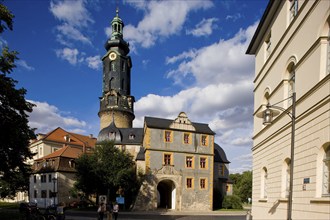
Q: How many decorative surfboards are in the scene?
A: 0